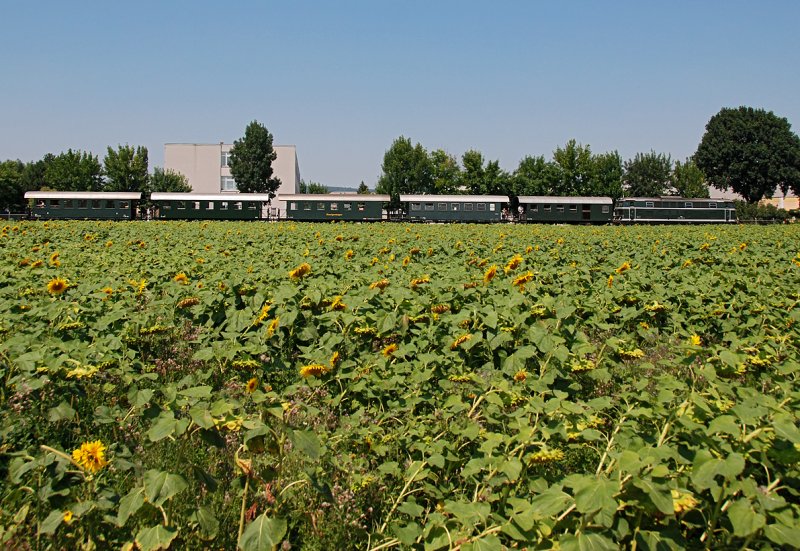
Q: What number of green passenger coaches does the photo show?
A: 5